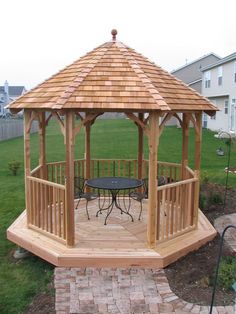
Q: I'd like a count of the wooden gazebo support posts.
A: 8